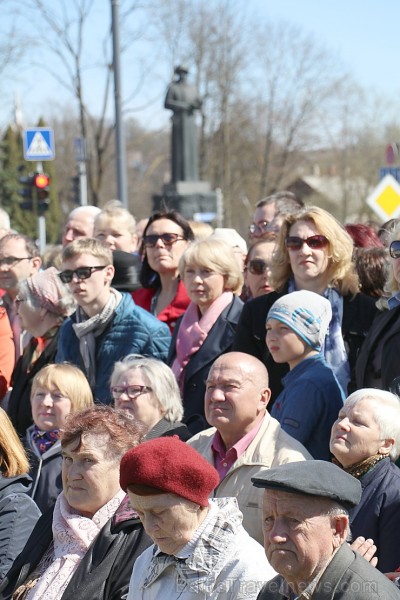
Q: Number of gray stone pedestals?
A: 1